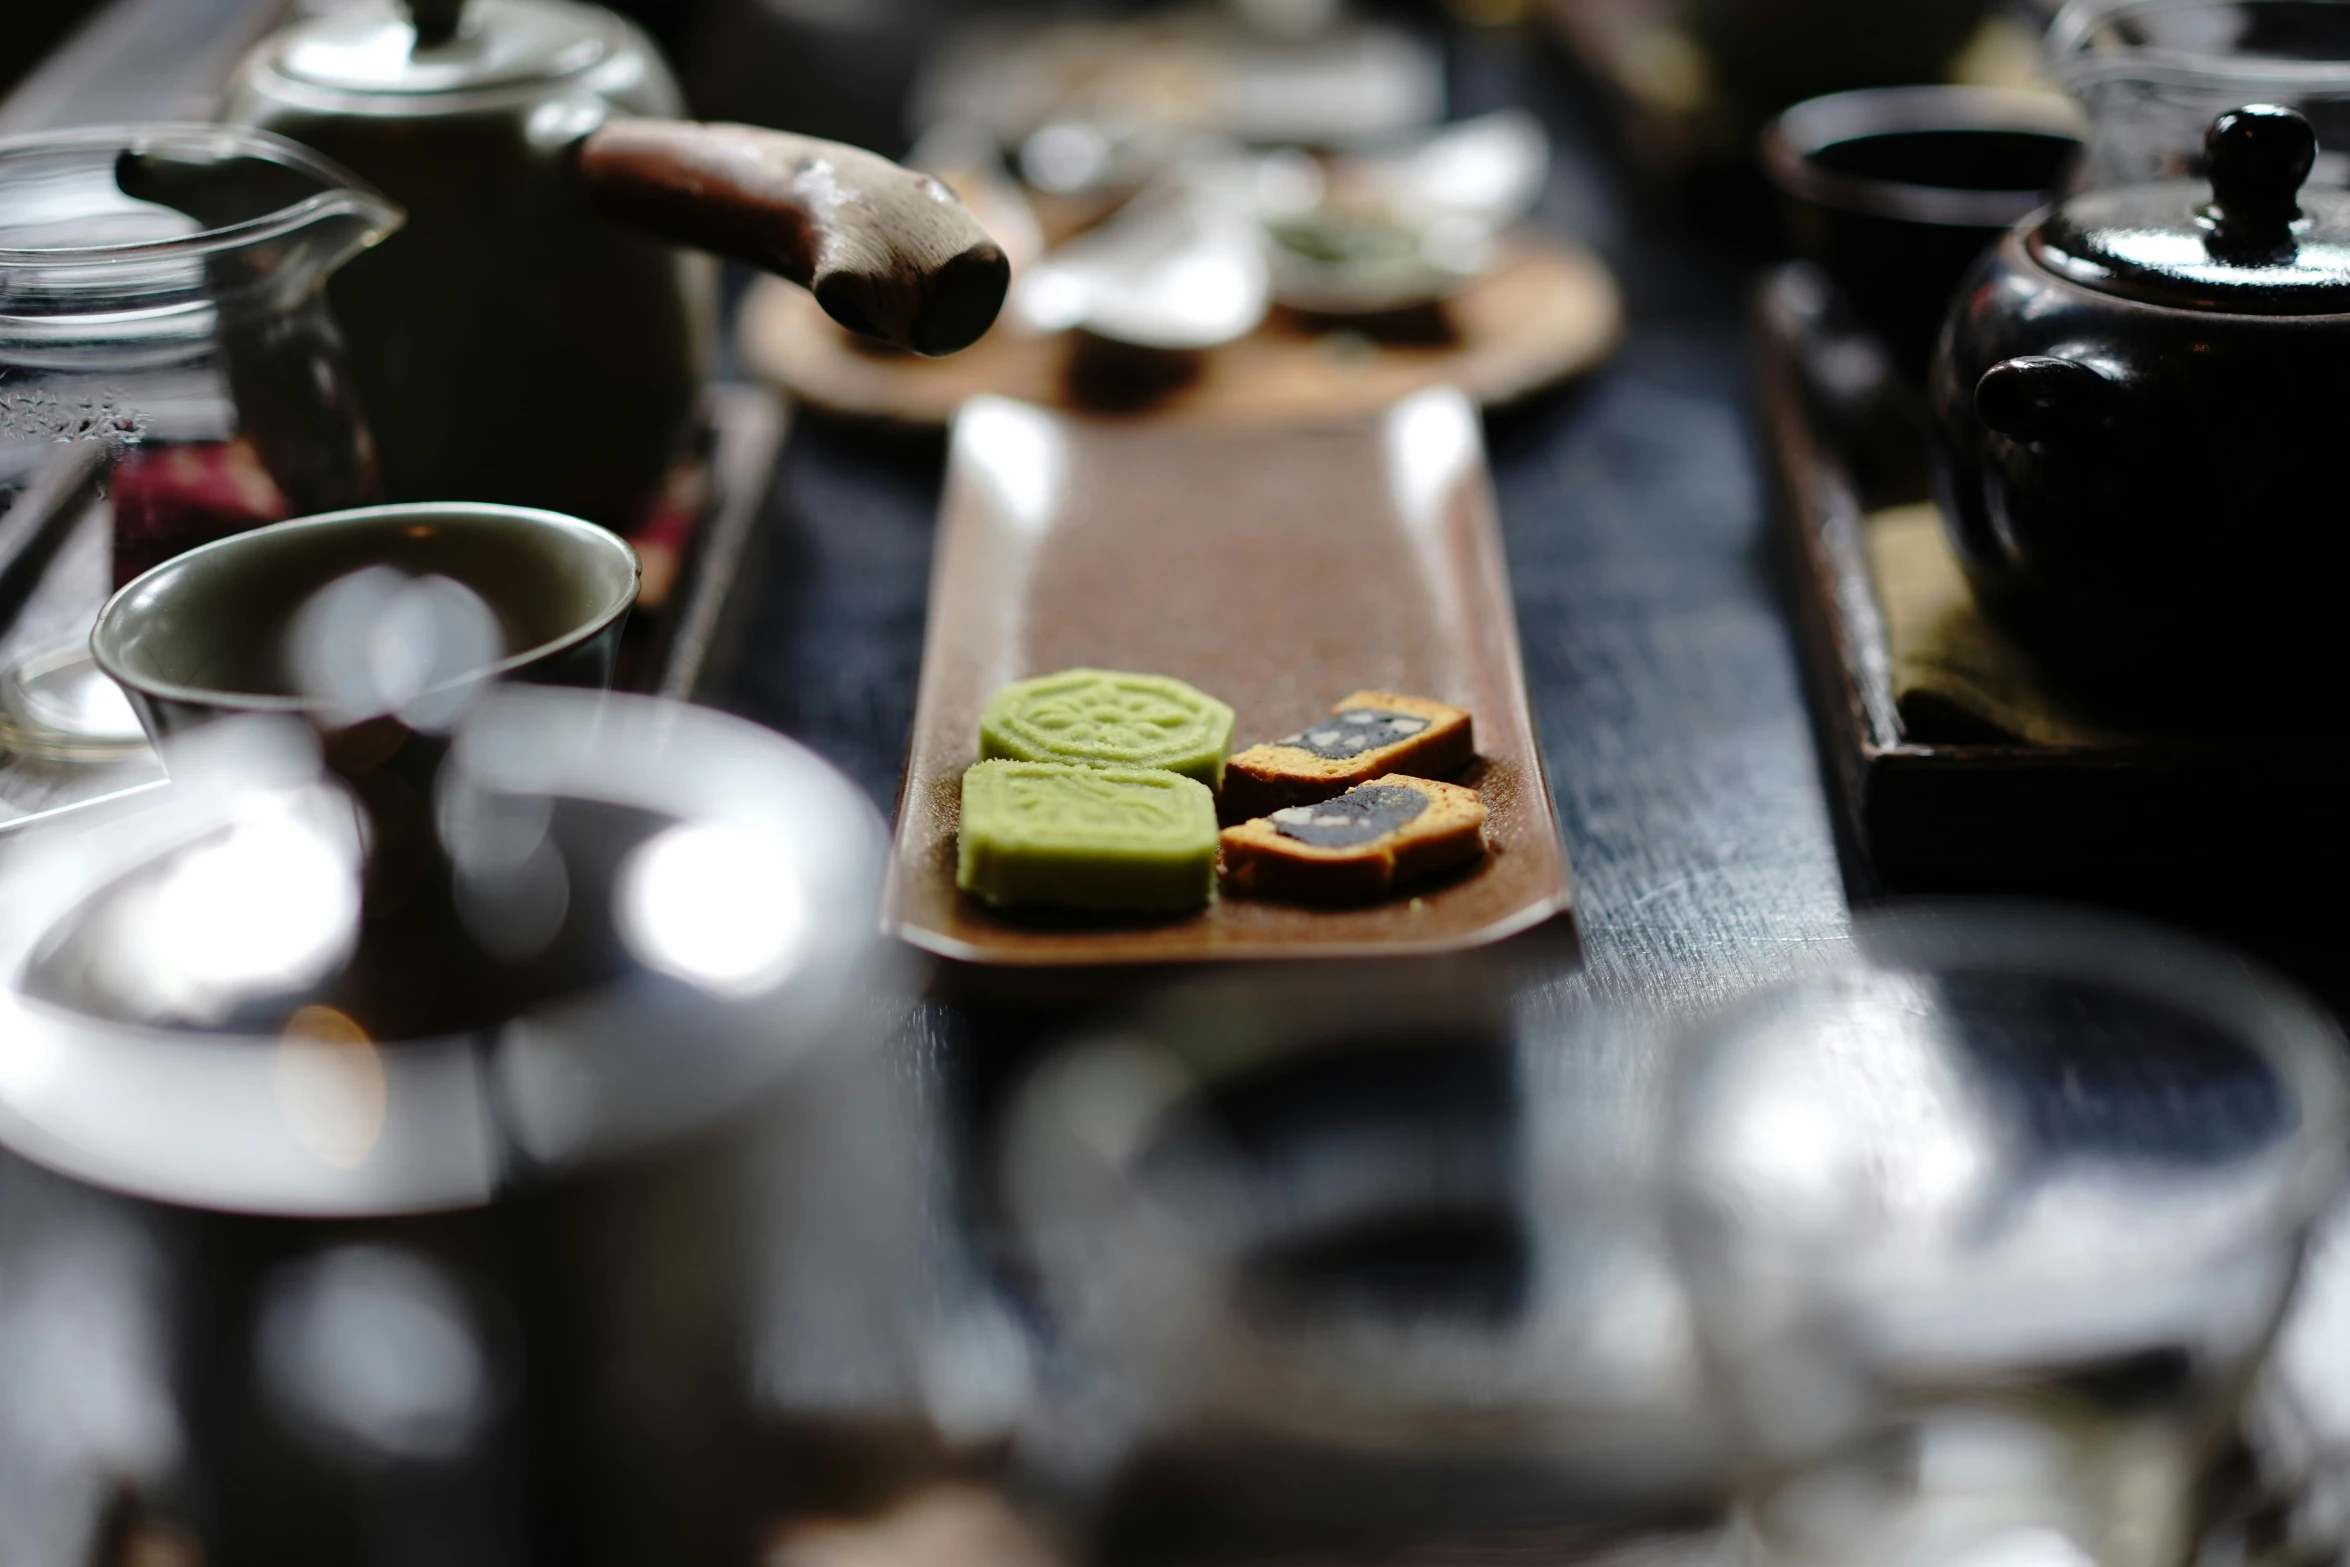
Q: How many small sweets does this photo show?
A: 4